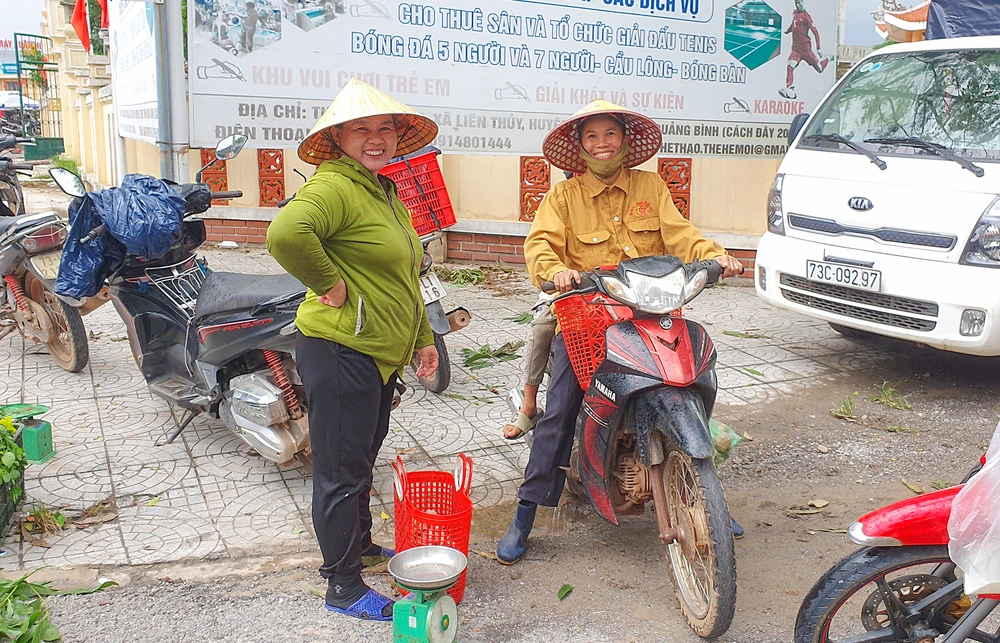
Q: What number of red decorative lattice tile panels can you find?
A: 4